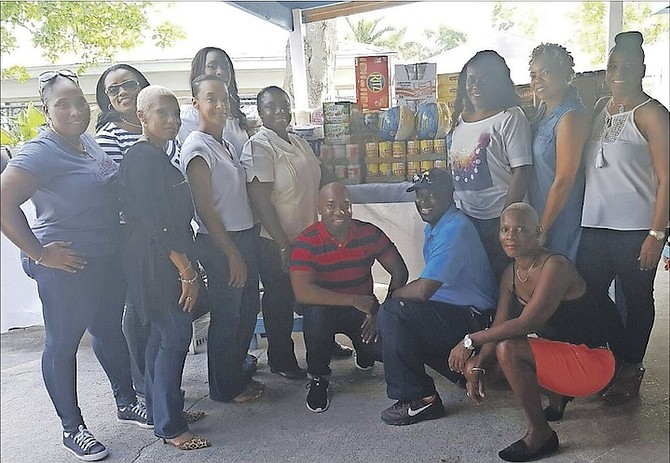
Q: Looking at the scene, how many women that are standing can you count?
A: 9